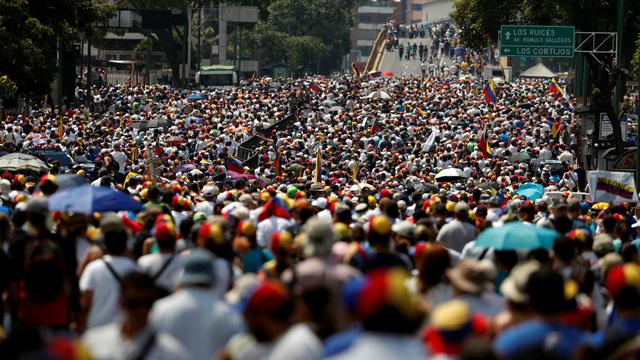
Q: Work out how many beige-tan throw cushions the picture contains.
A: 0